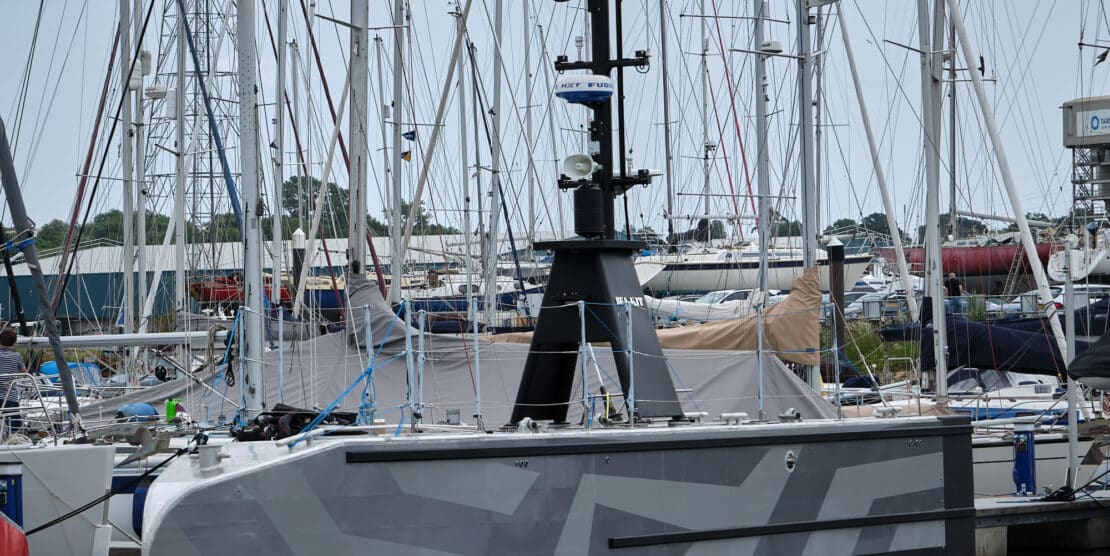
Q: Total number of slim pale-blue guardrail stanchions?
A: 10